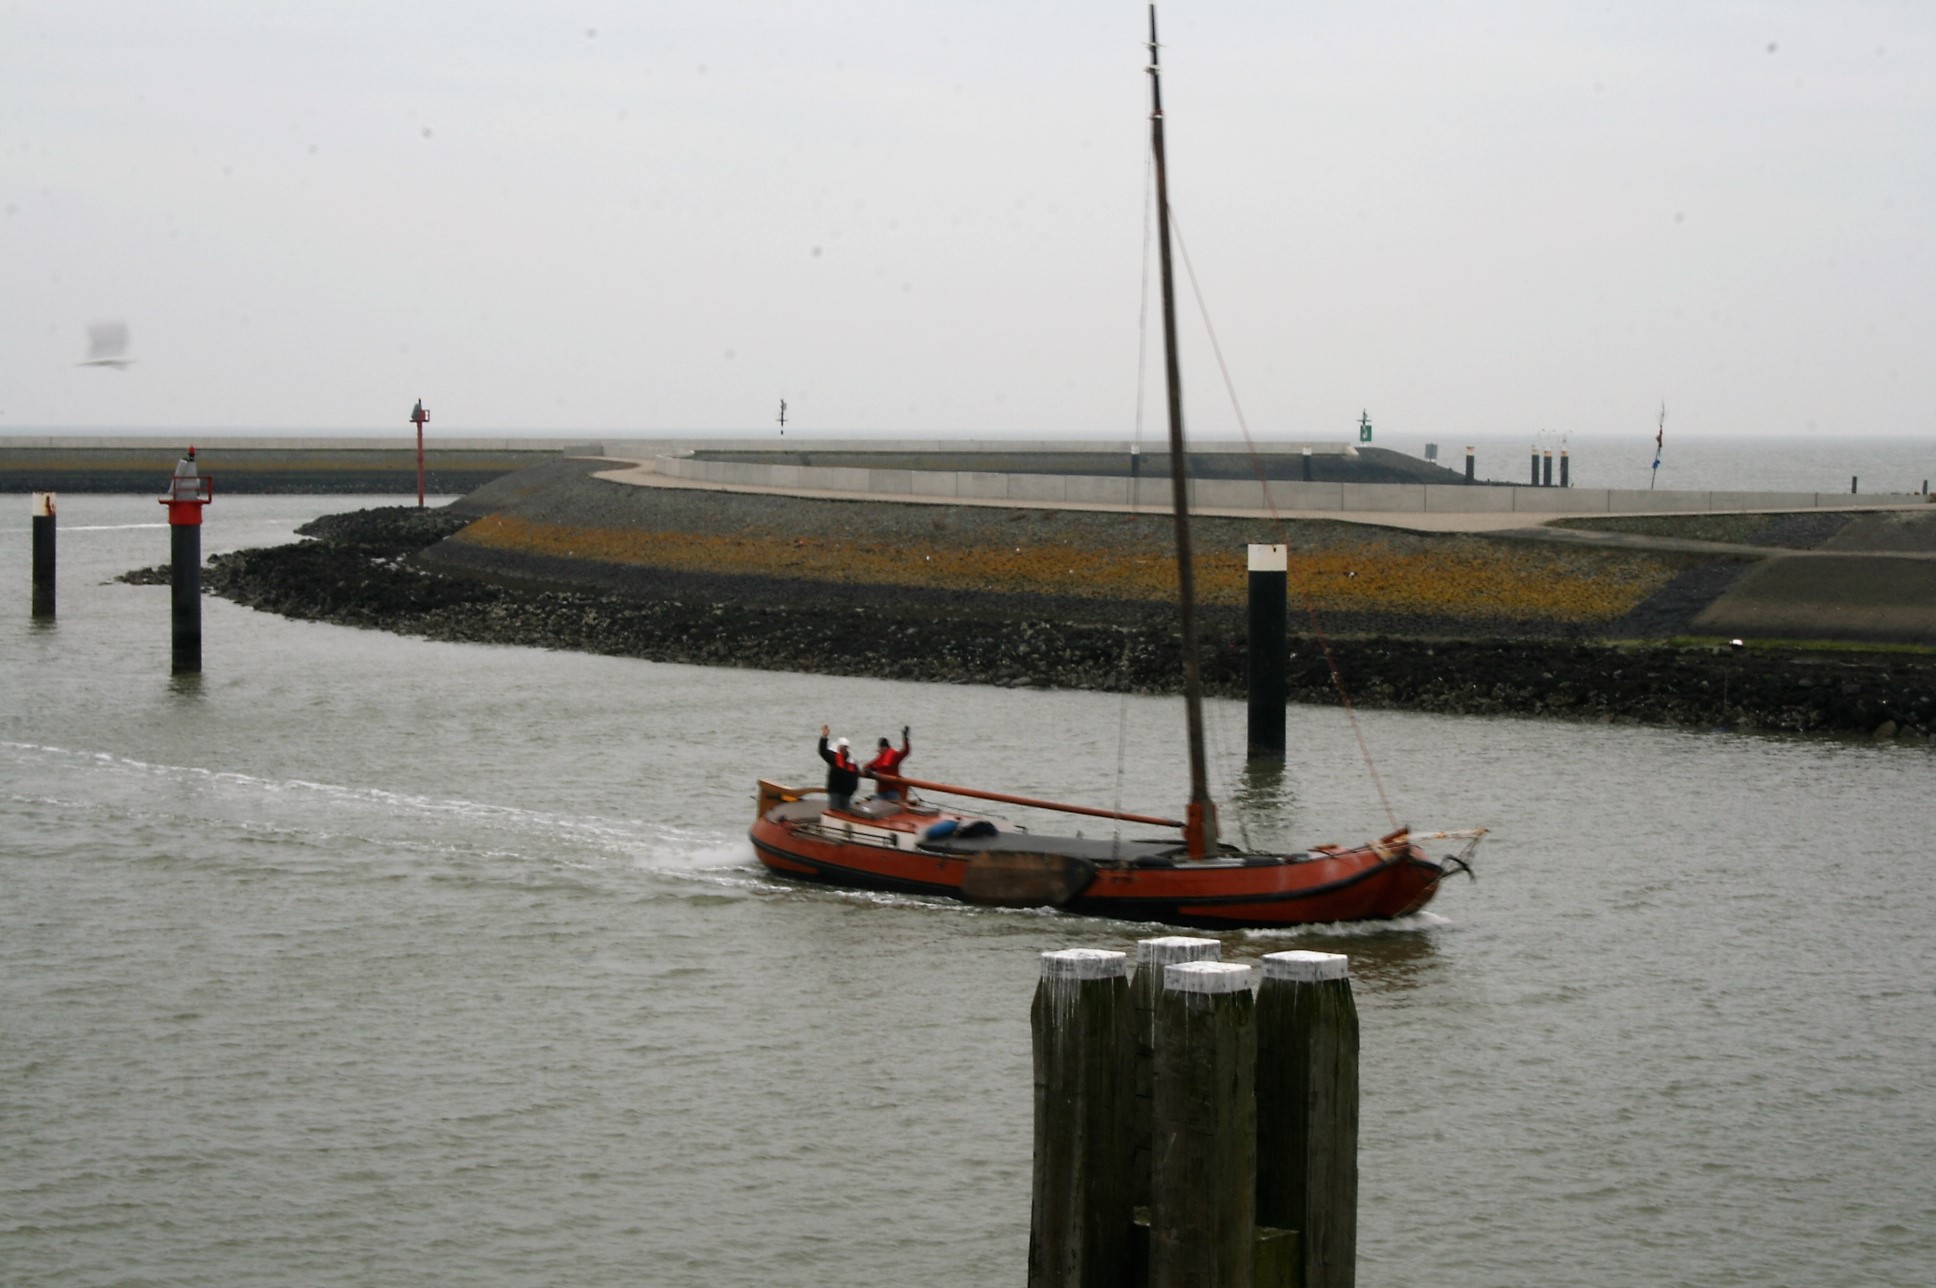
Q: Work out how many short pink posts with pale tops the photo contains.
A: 0